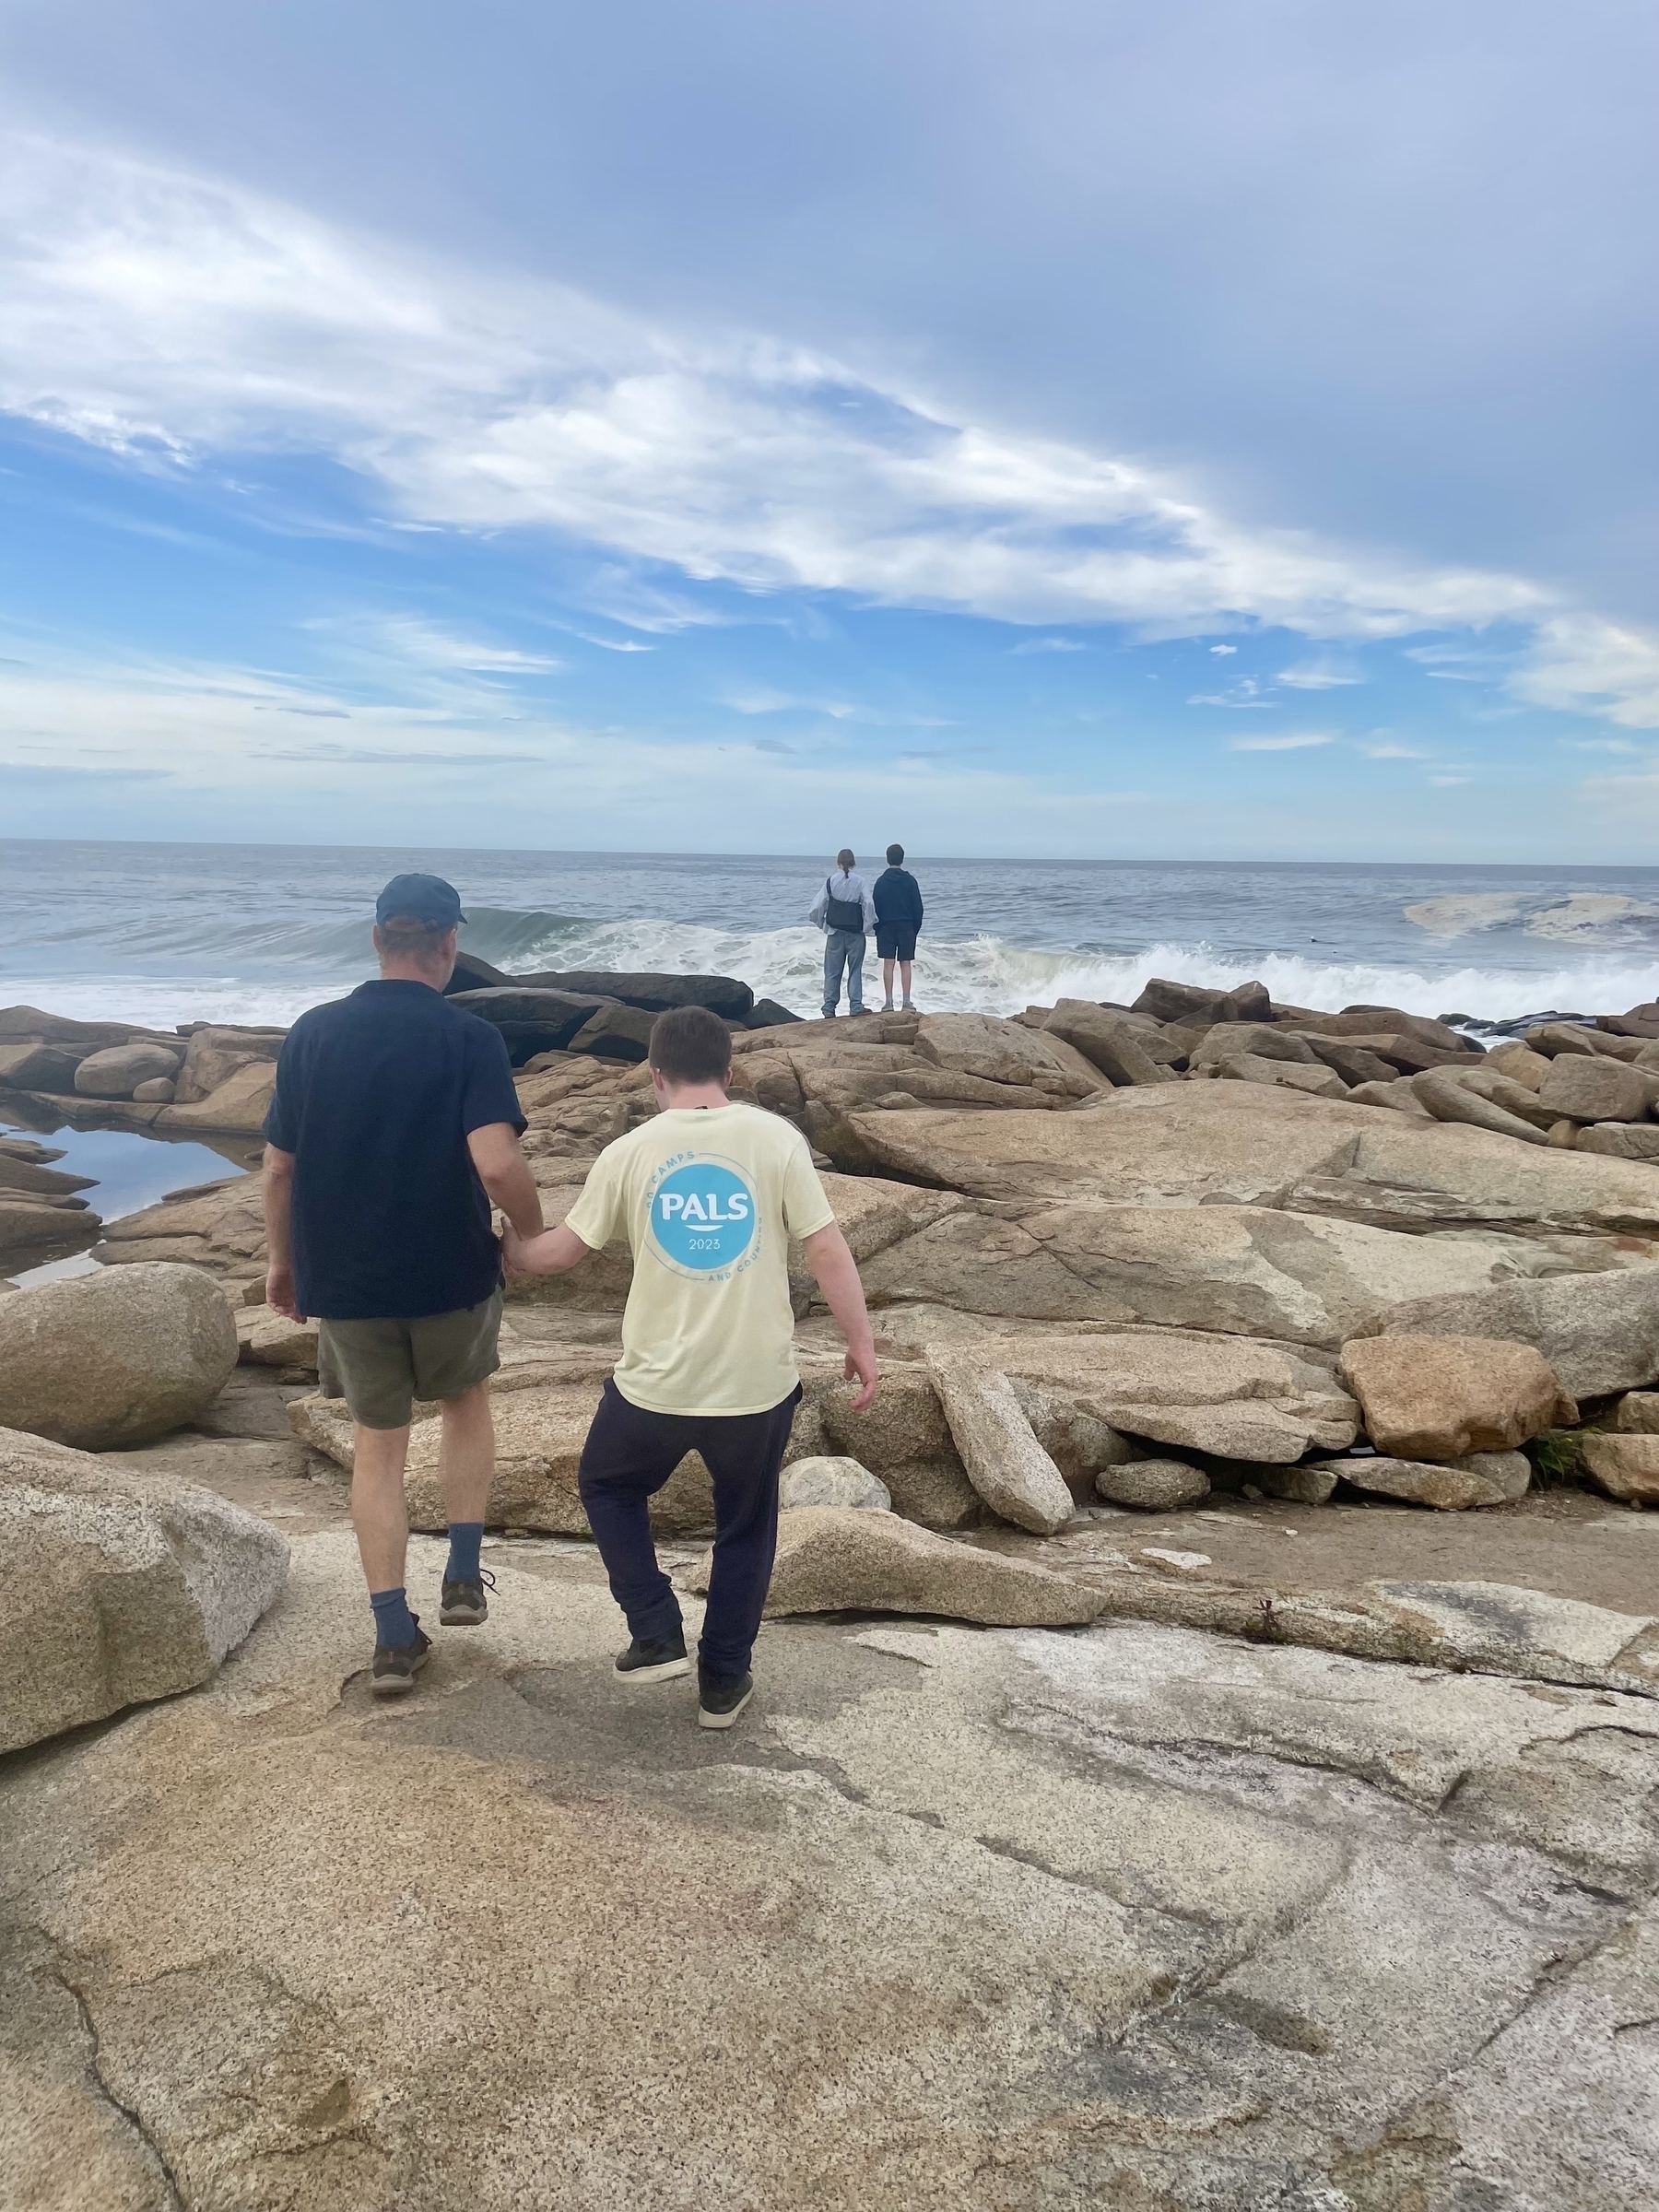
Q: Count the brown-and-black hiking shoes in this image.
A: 2